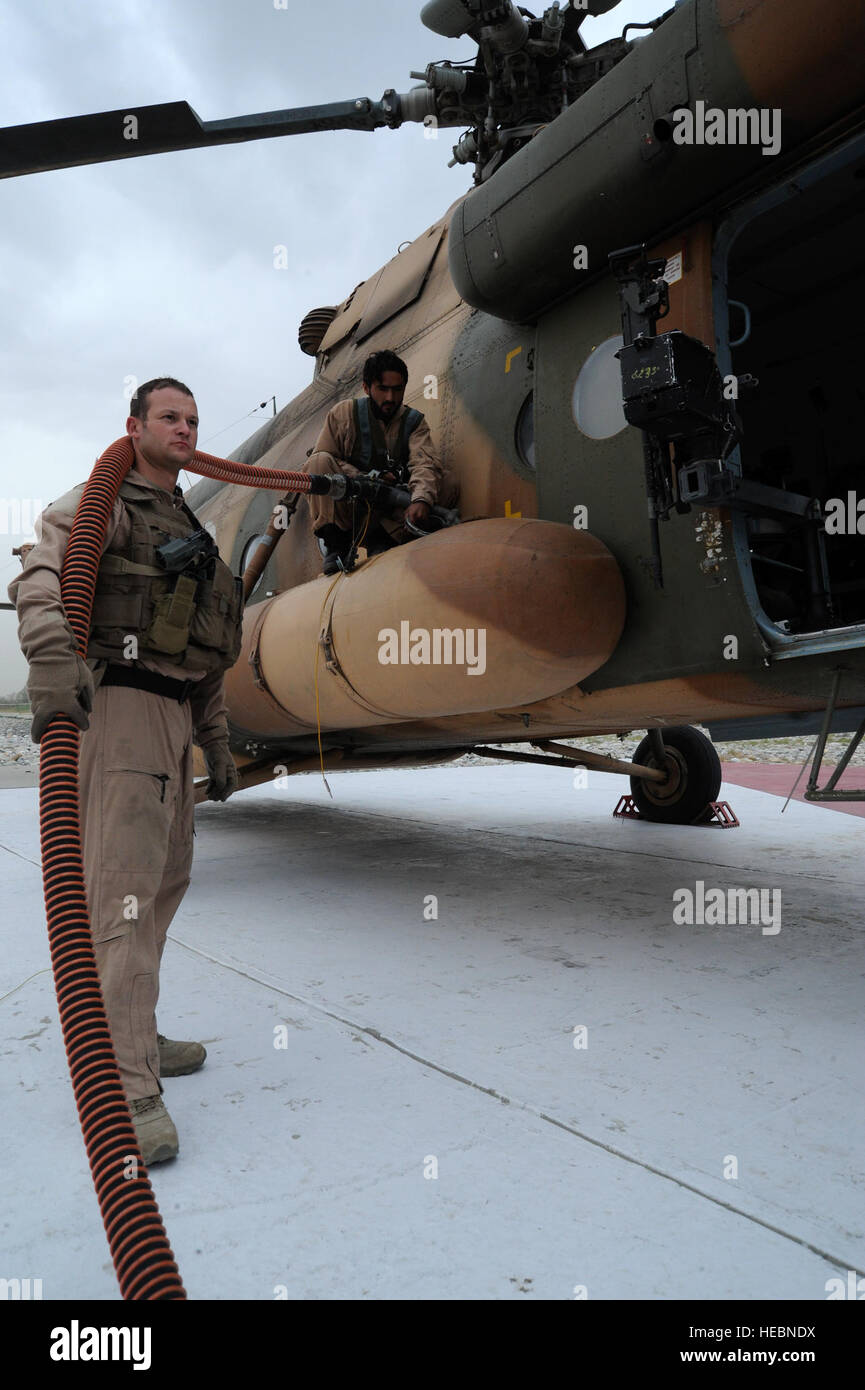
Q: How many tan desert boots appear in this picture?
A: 2